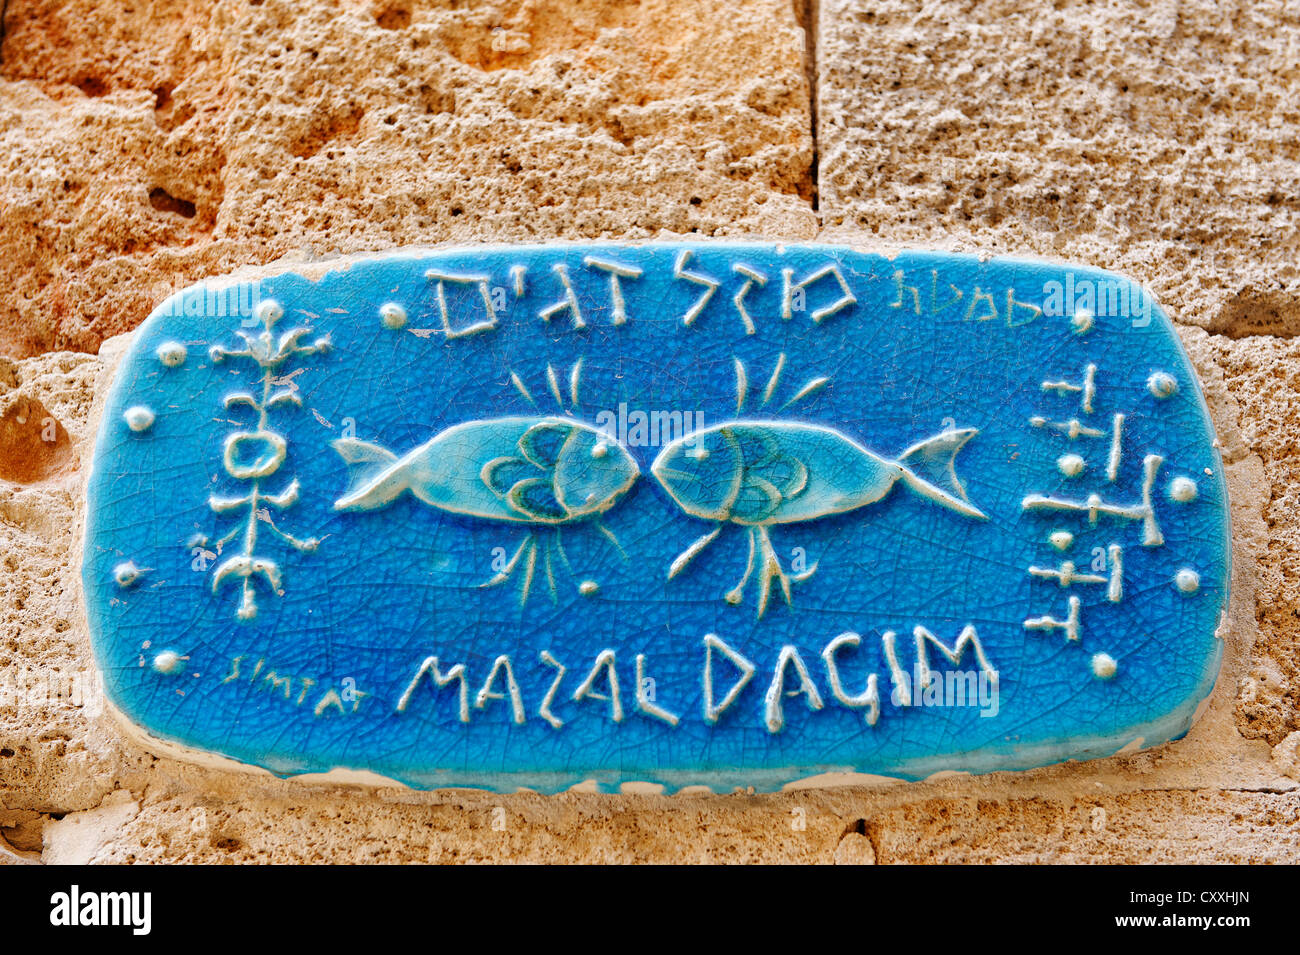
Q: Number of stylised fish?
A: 2